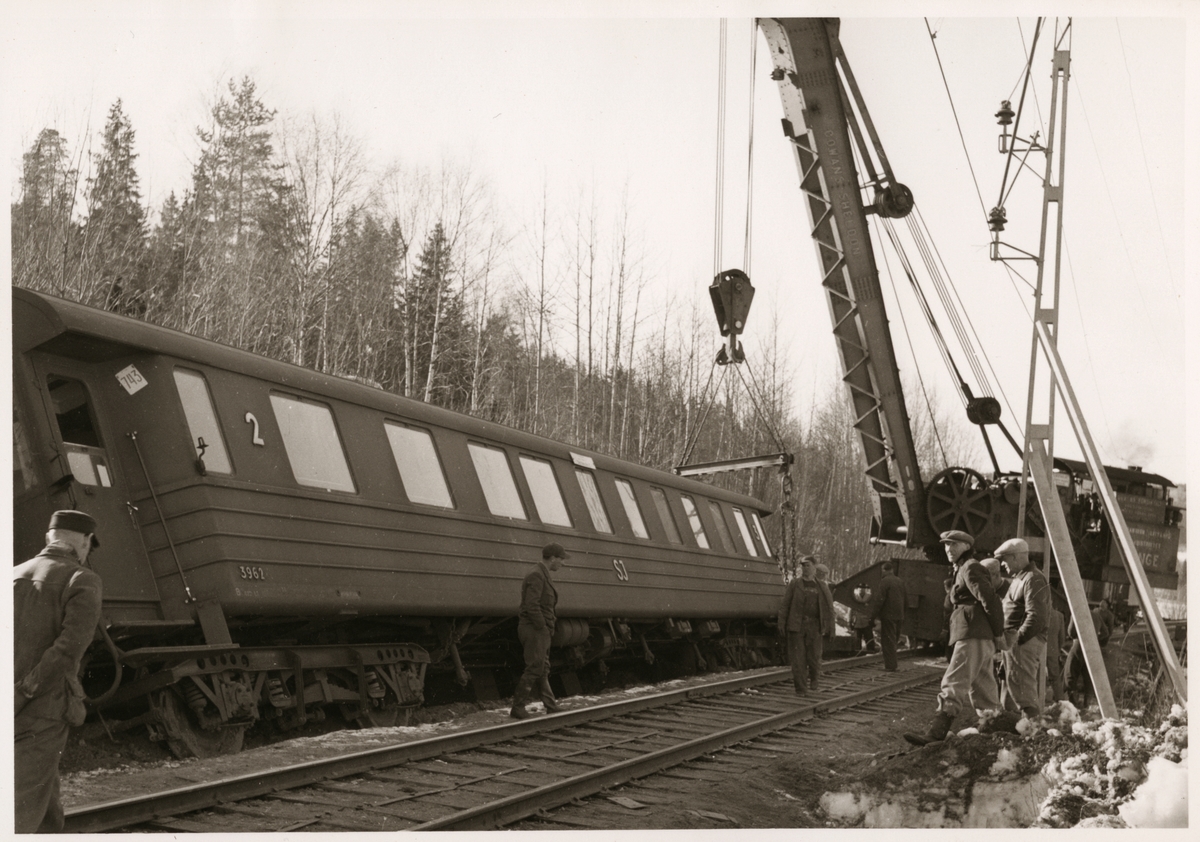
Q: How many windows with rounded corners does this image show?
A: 13